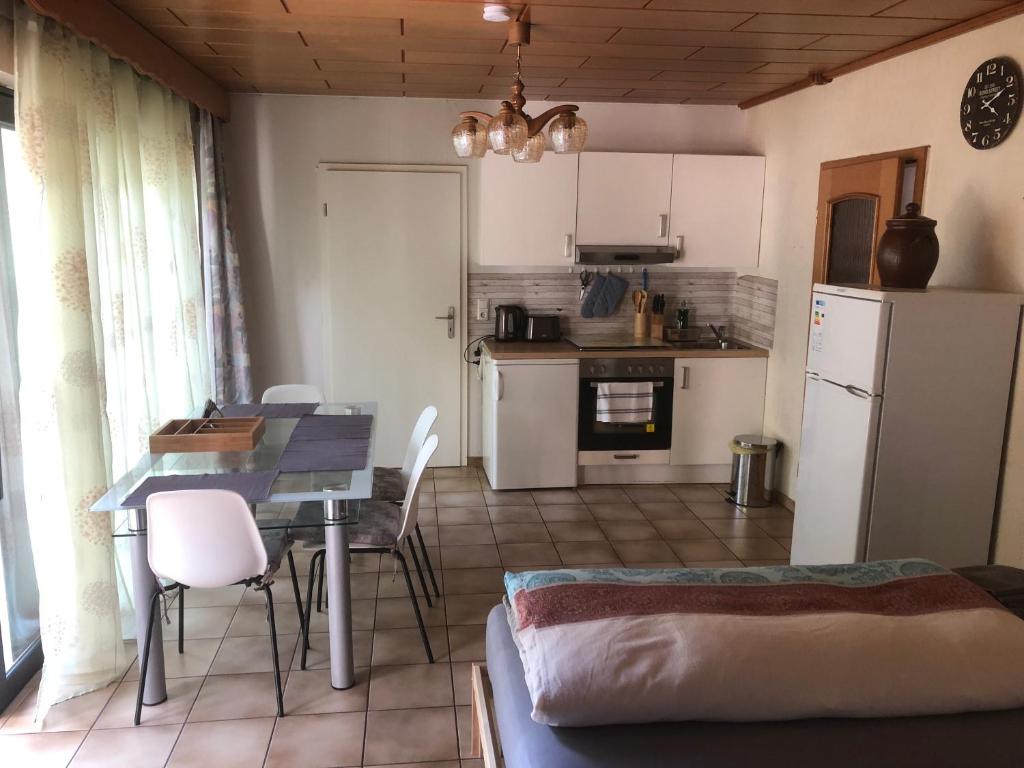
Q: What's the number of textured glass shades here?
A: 4